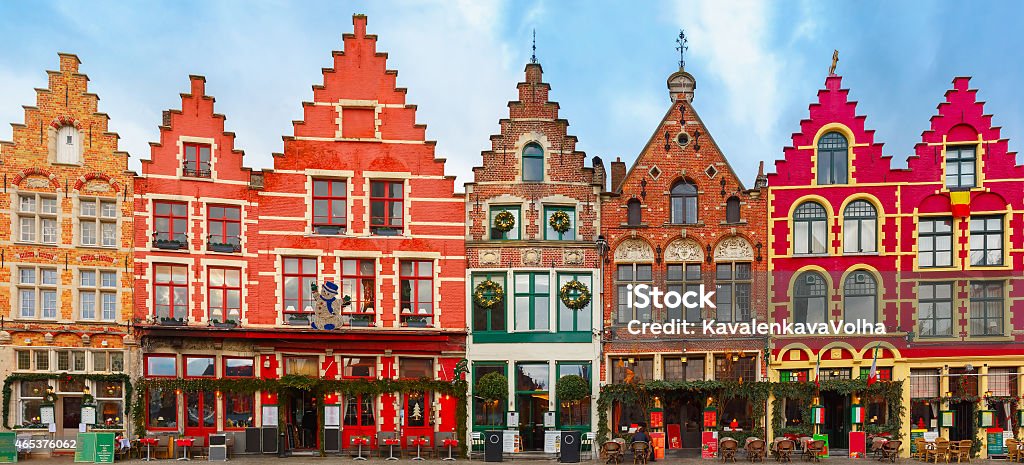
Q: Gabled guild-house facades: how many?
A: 7